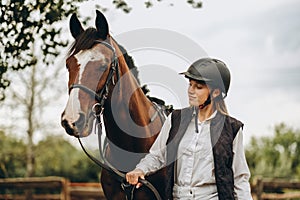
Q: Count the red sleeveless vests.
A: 0